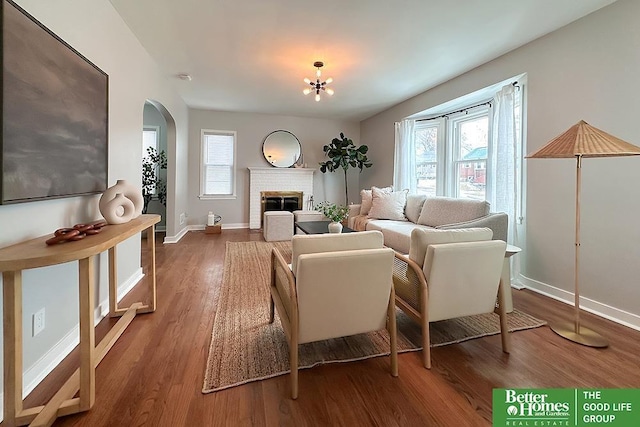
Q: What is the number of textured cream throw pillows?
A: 2